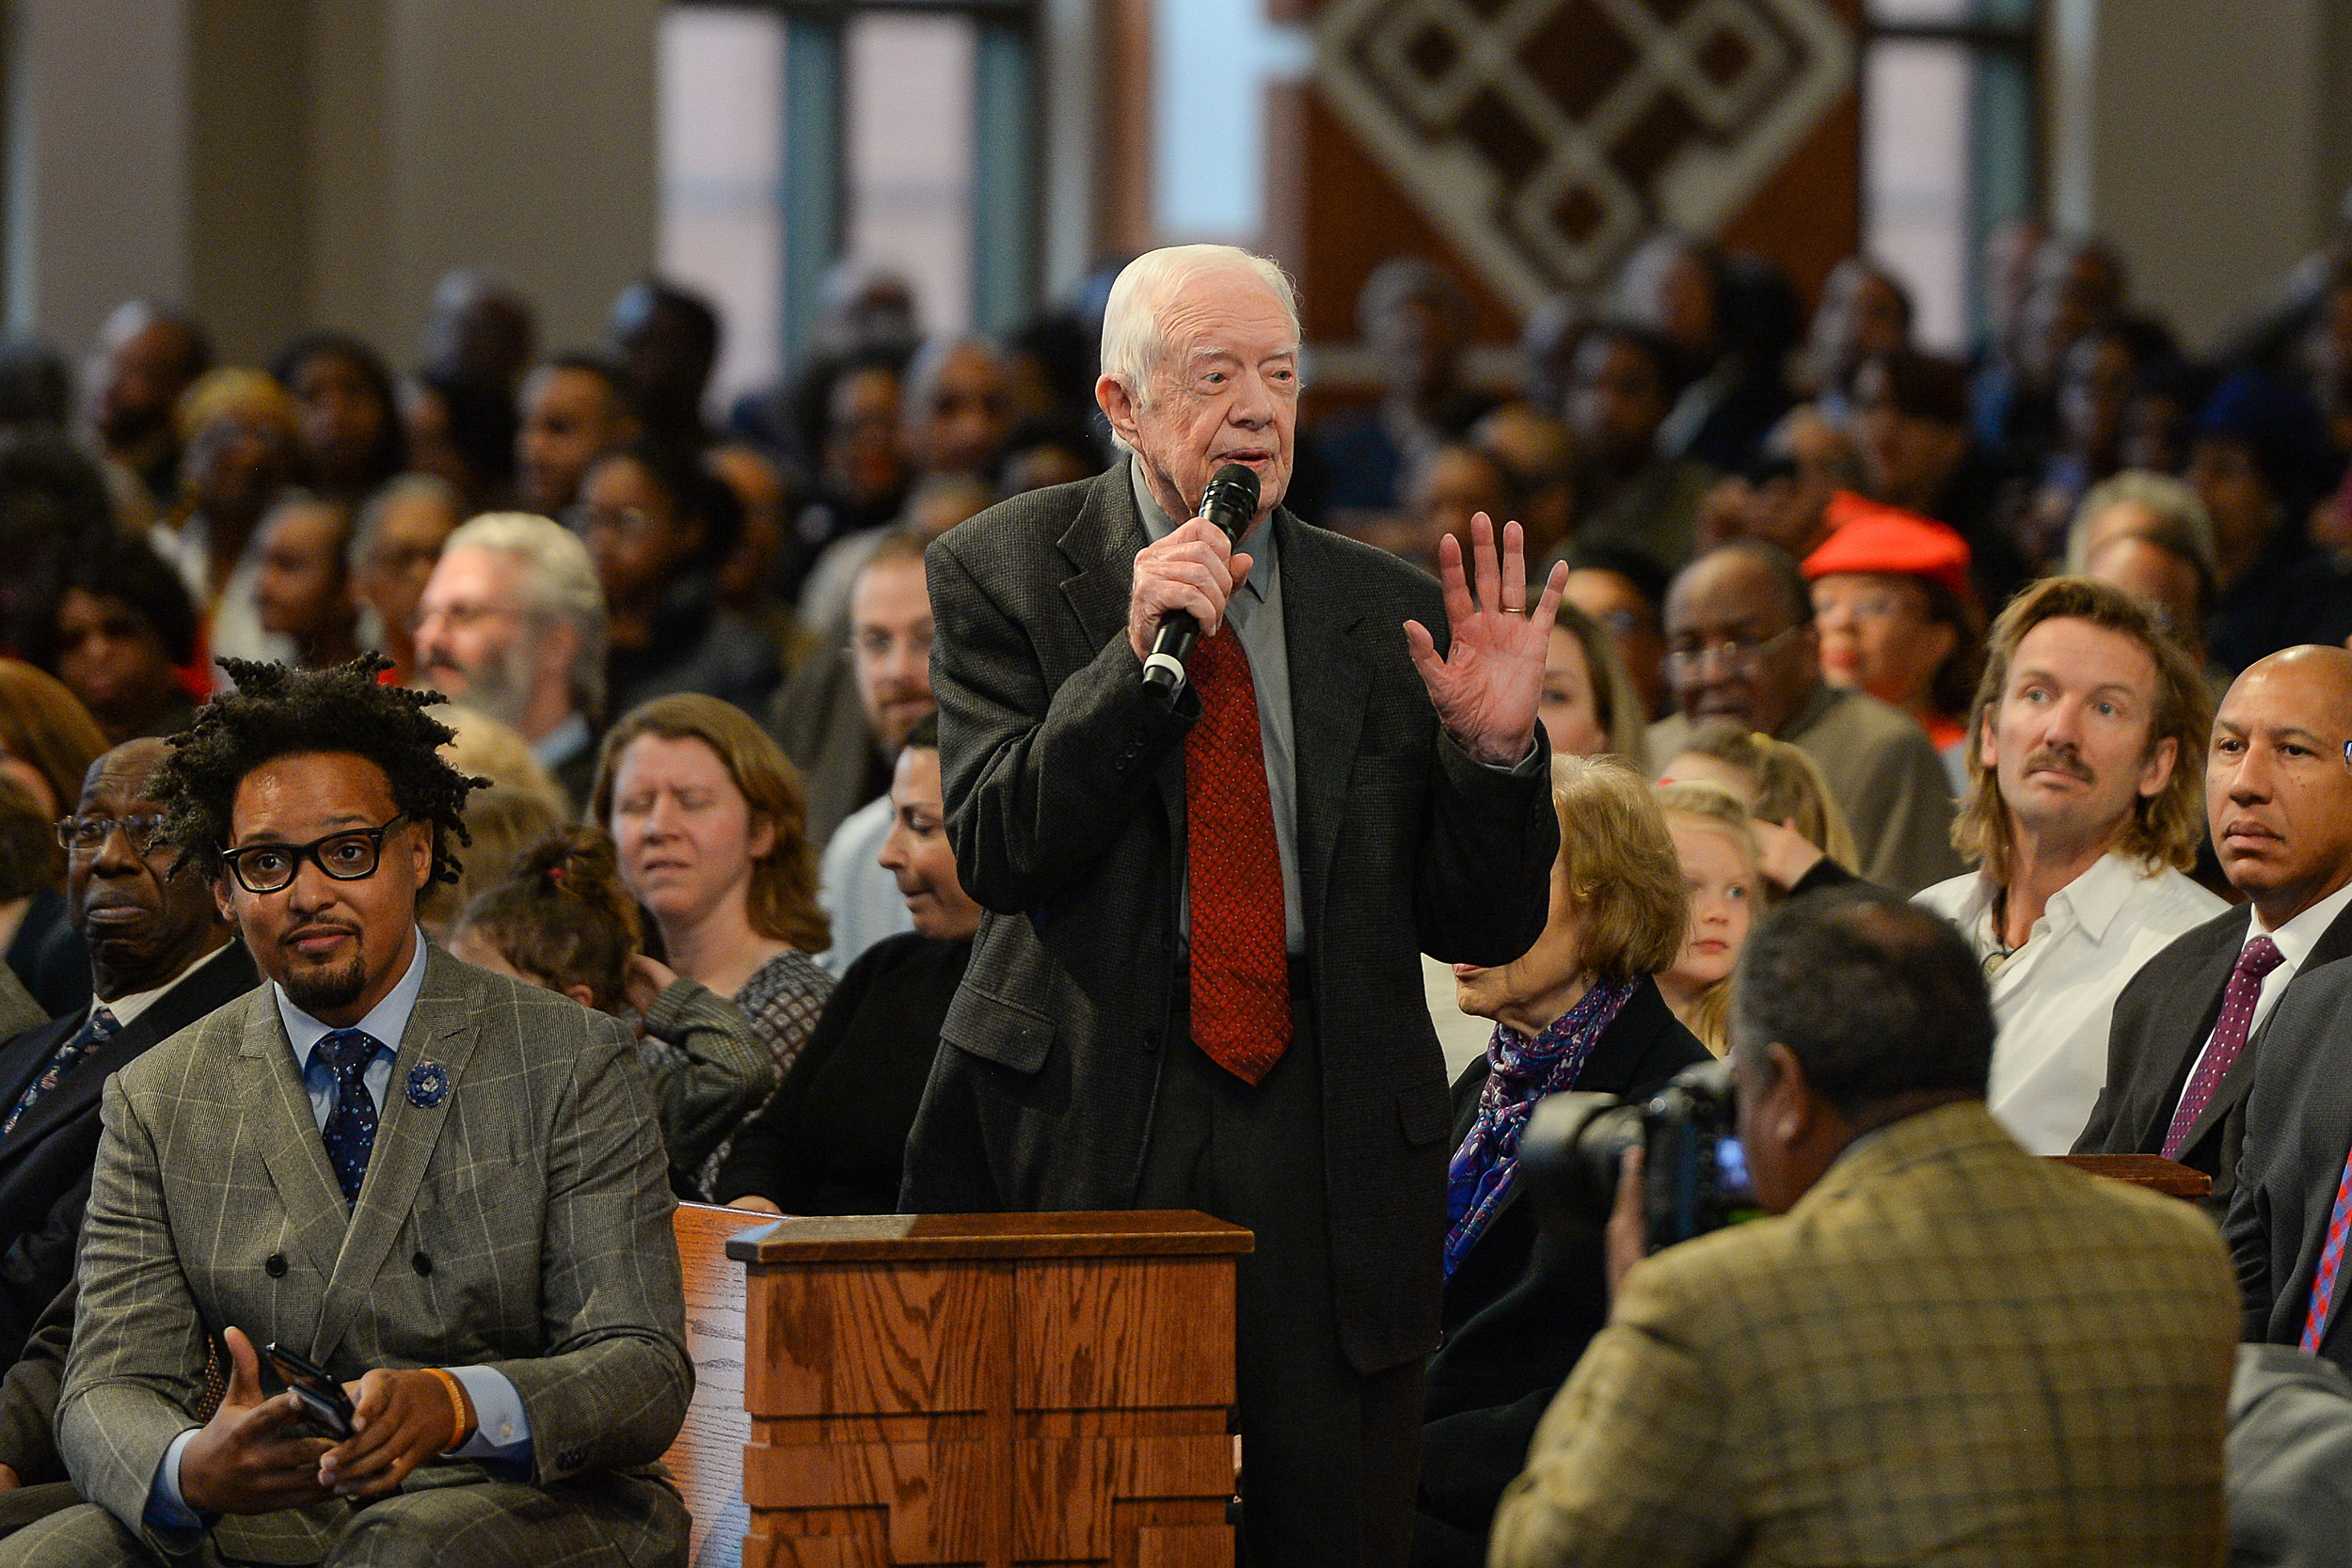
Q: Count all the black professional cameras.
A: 1